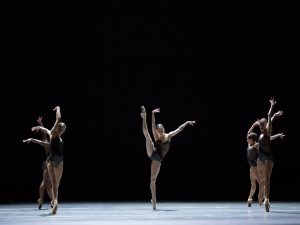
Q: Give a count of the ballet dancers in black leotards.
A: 5